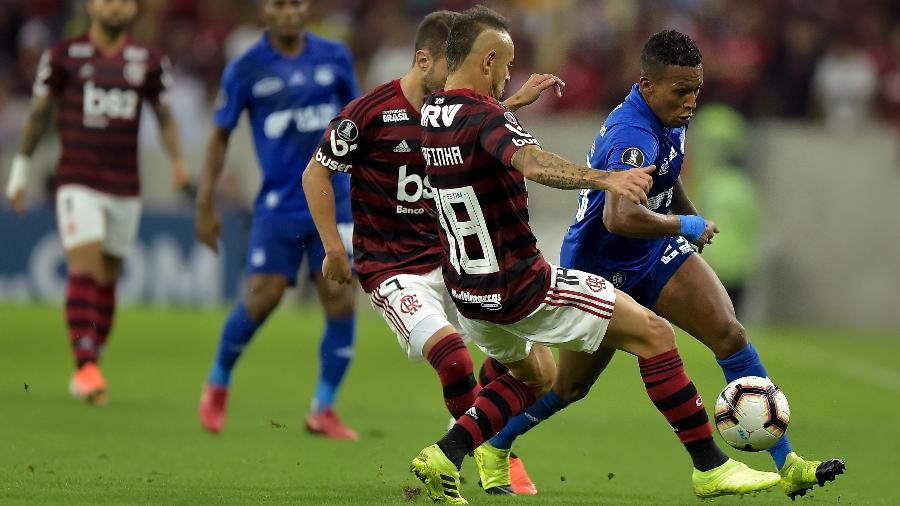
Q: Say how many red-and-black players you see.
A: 3